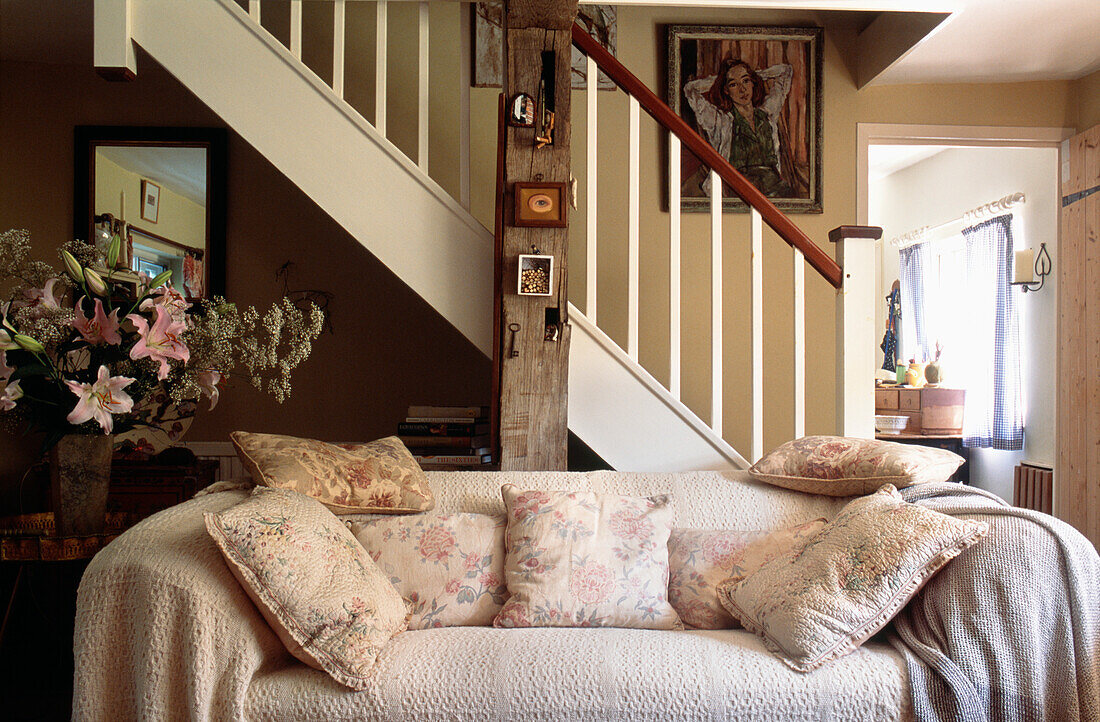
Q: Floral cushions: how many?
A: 7